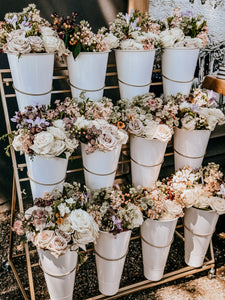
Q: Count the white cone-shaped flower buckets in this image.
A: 12